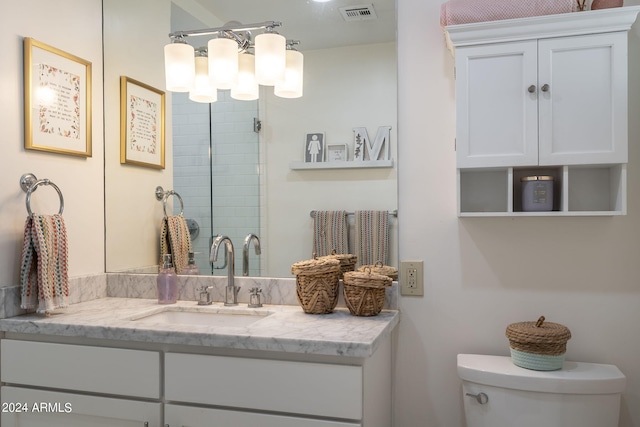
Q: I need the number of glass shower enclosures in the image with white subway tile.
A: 1